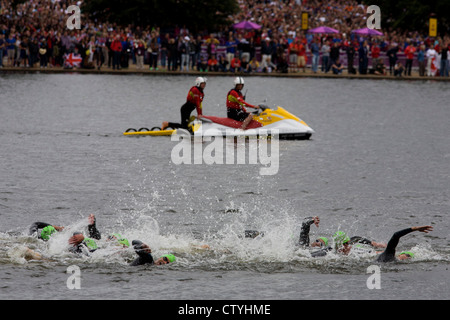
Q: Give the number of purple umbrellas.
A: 3